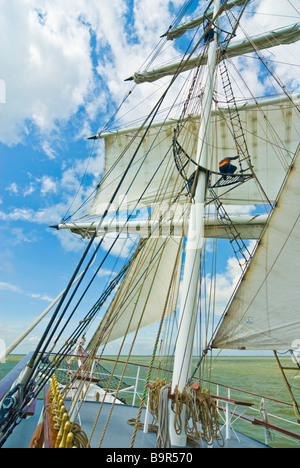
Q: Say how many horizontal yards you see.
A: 4